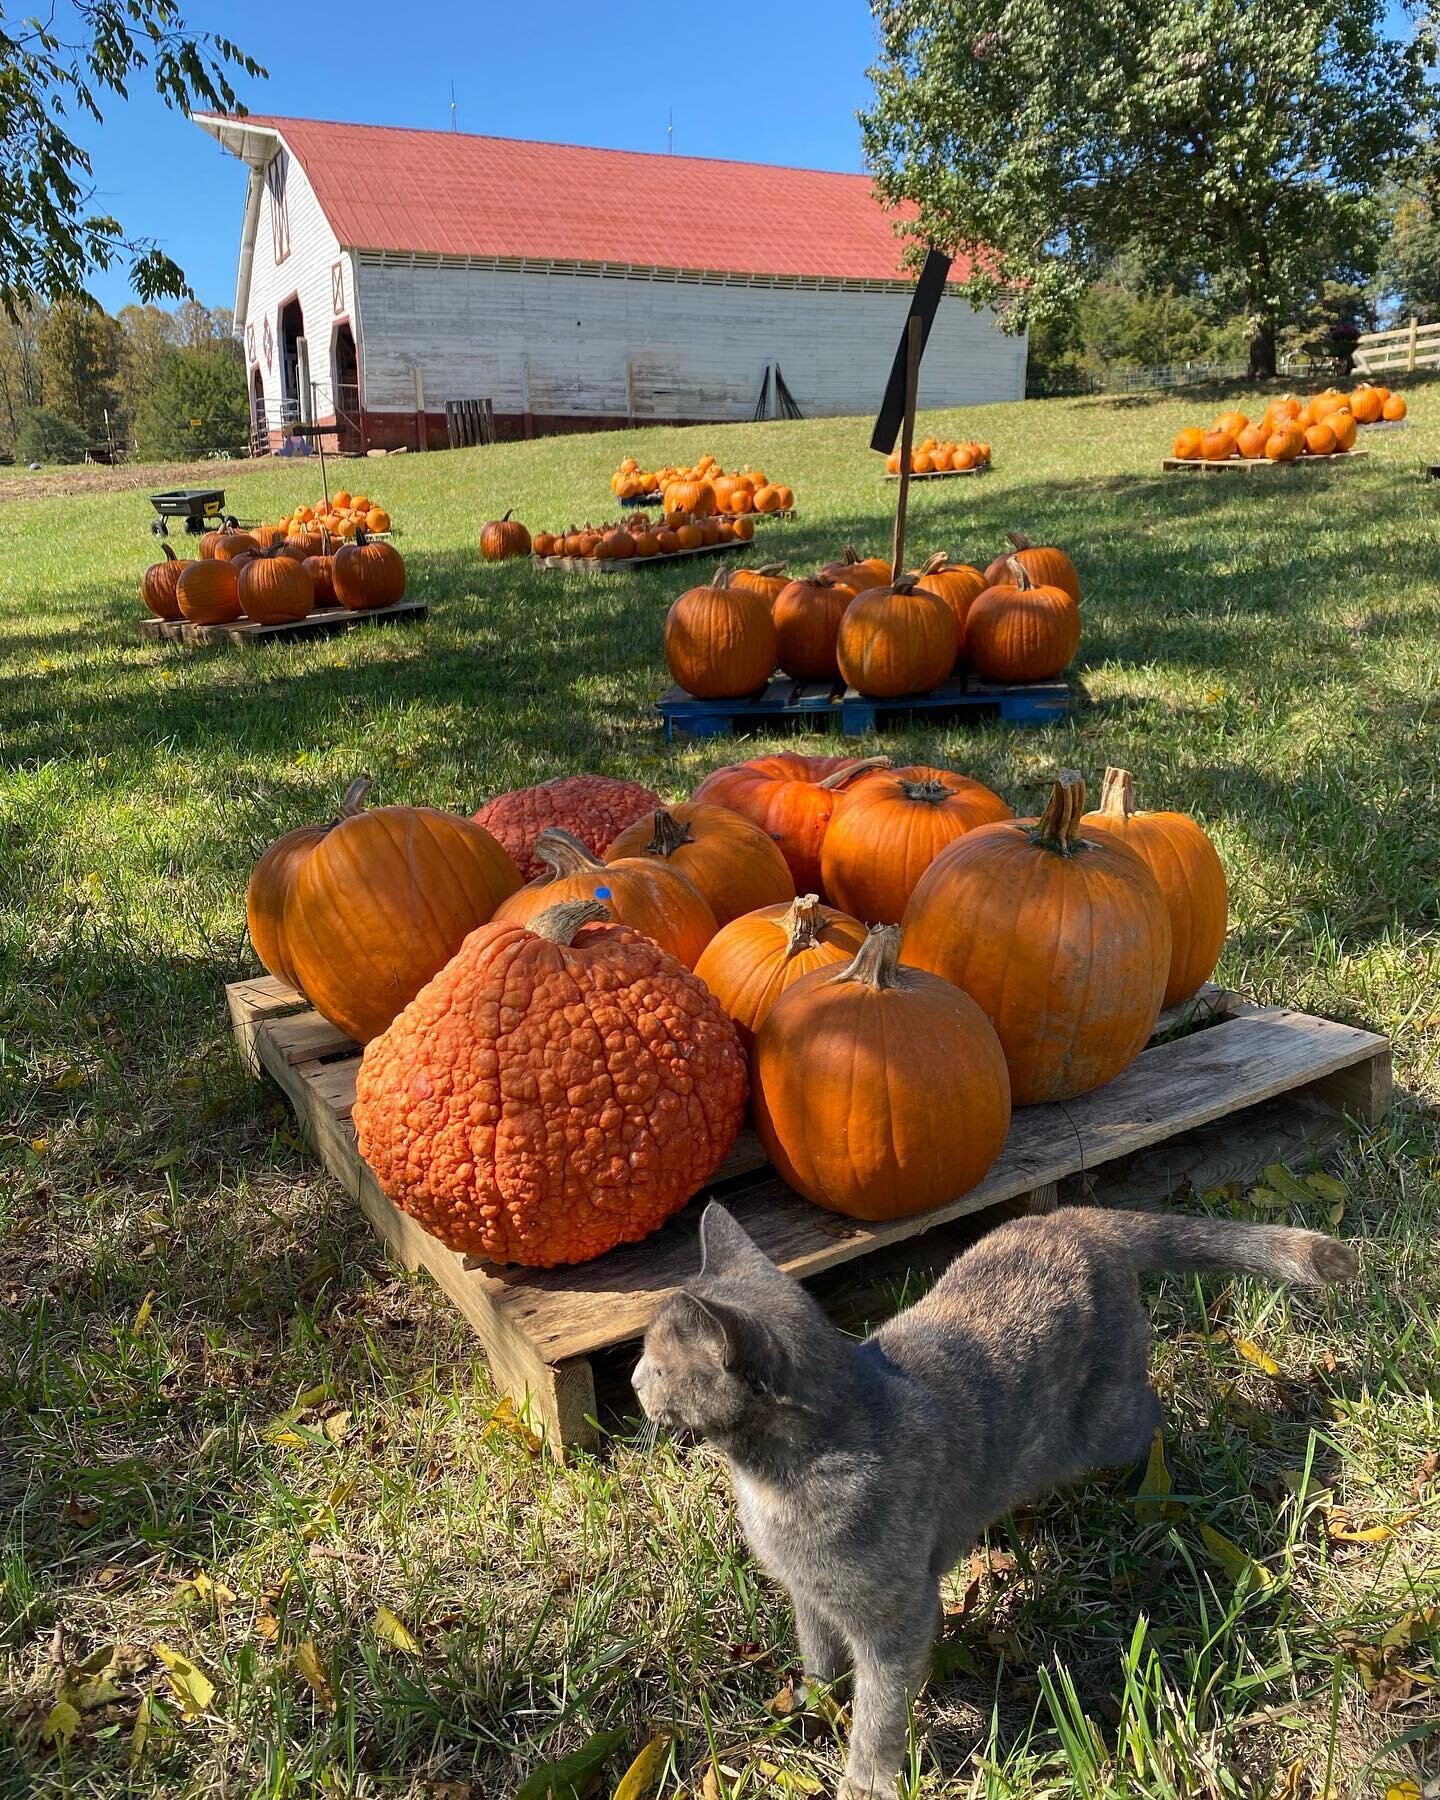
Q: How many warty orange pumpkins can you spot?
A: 2